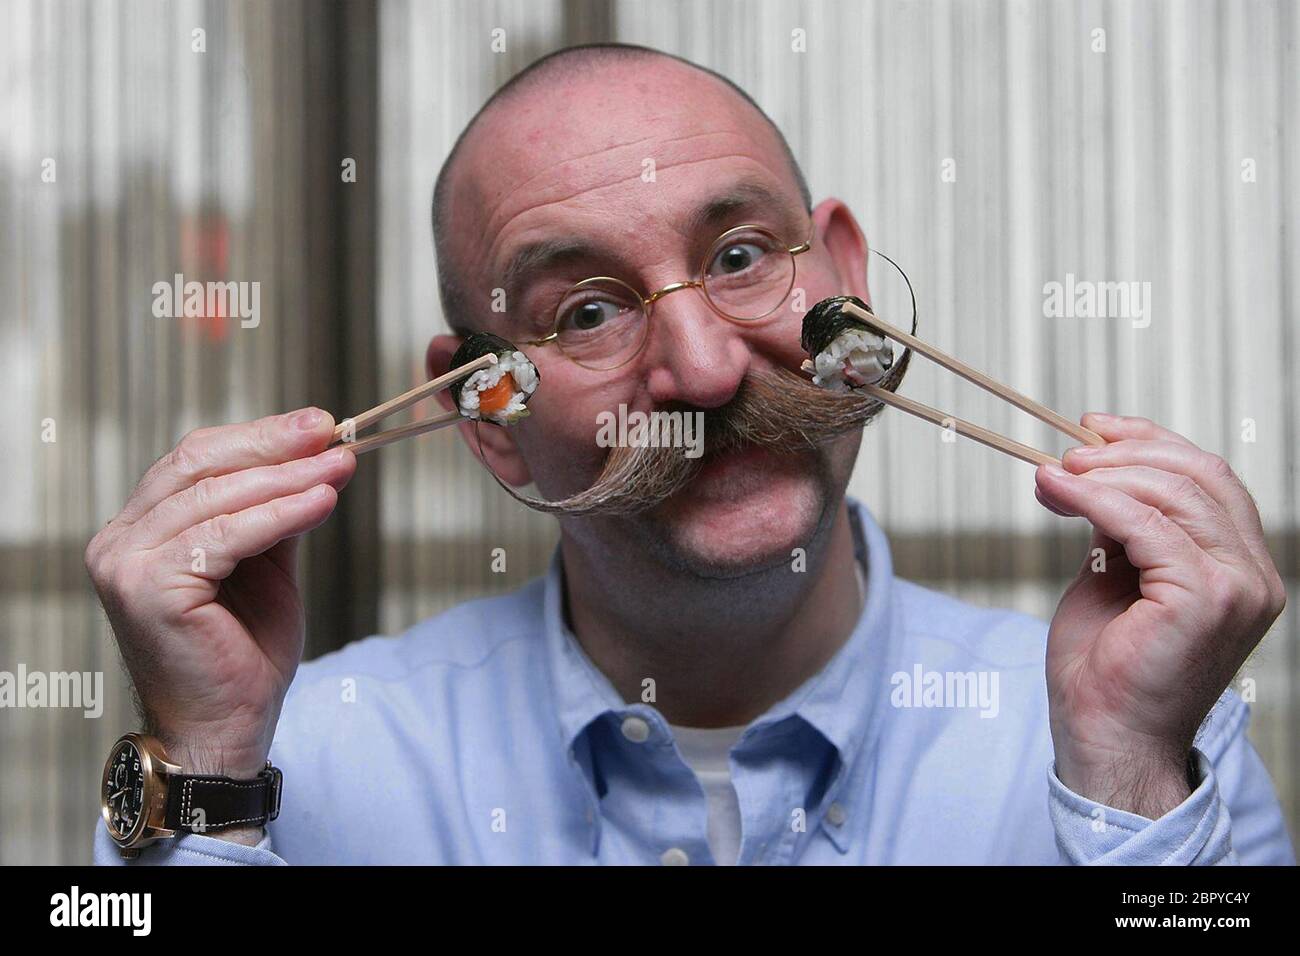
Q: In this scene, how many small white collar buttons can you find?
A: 3